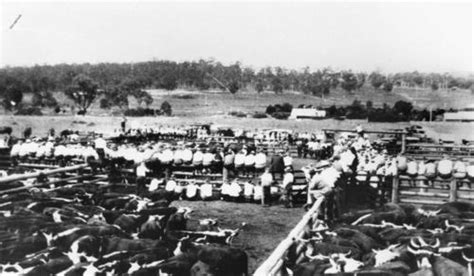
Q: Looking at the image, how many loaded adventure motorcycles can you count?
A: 0